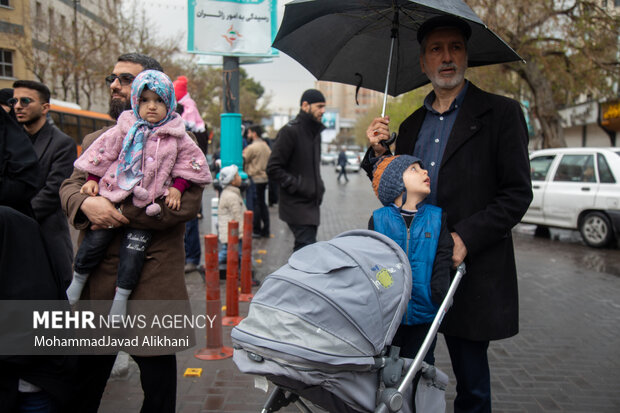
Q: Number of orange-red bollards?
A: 3